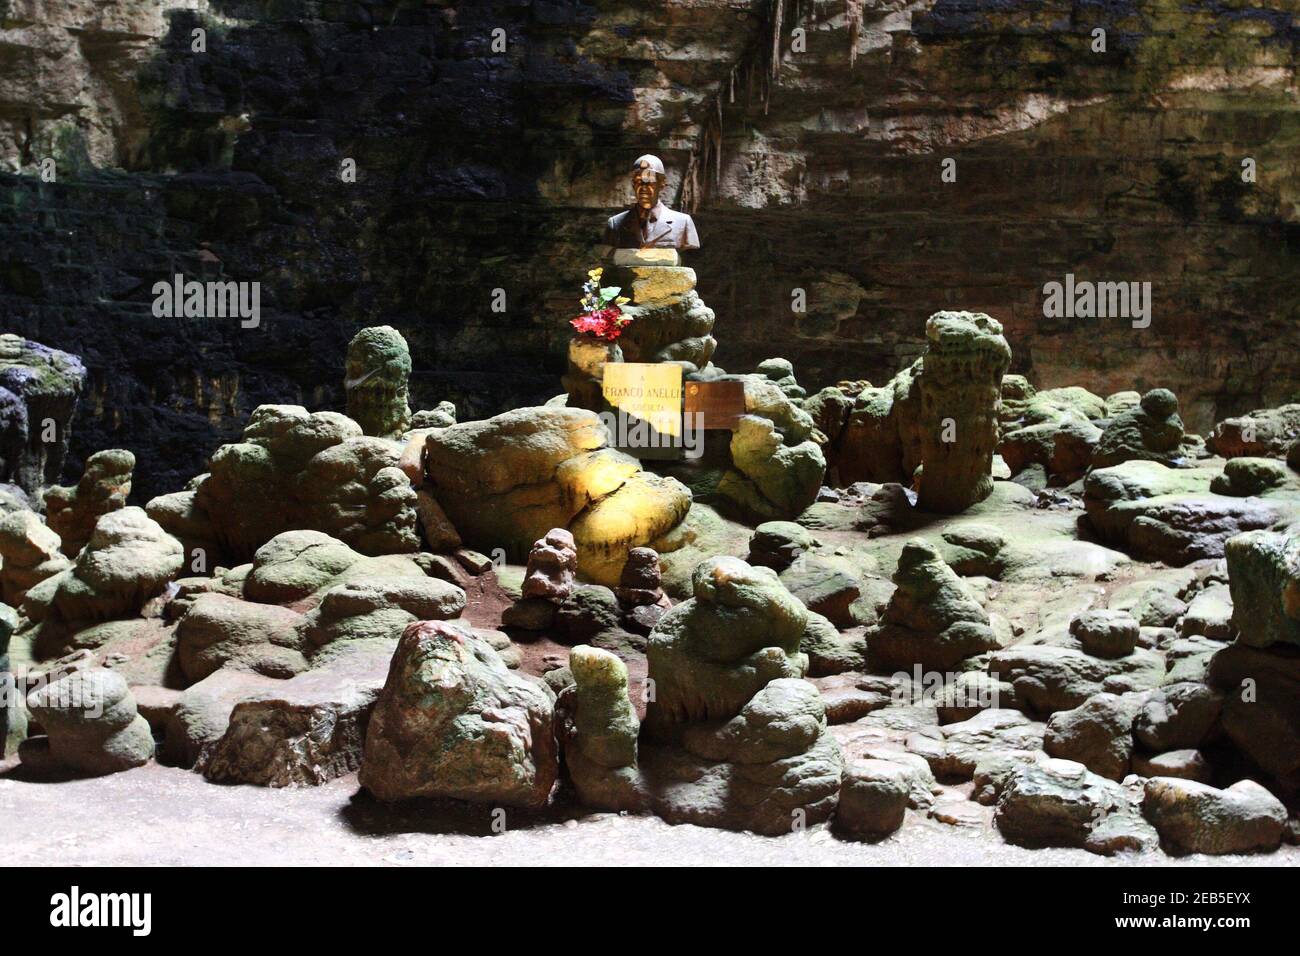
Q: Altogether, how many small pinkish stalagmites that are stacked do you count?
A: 2